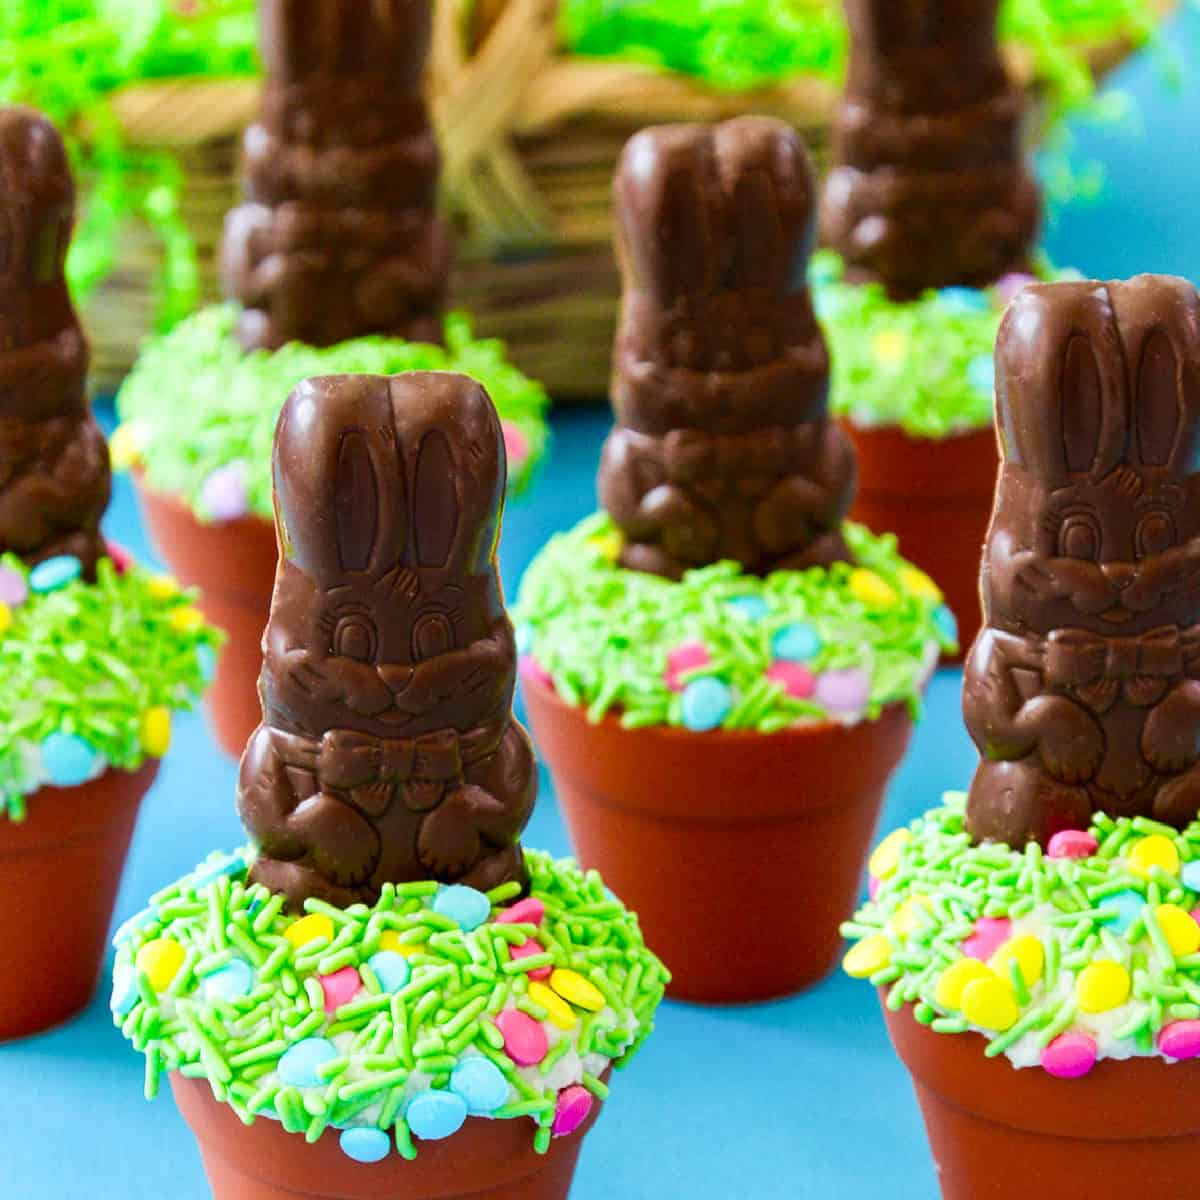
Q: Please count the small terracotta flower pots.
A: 6